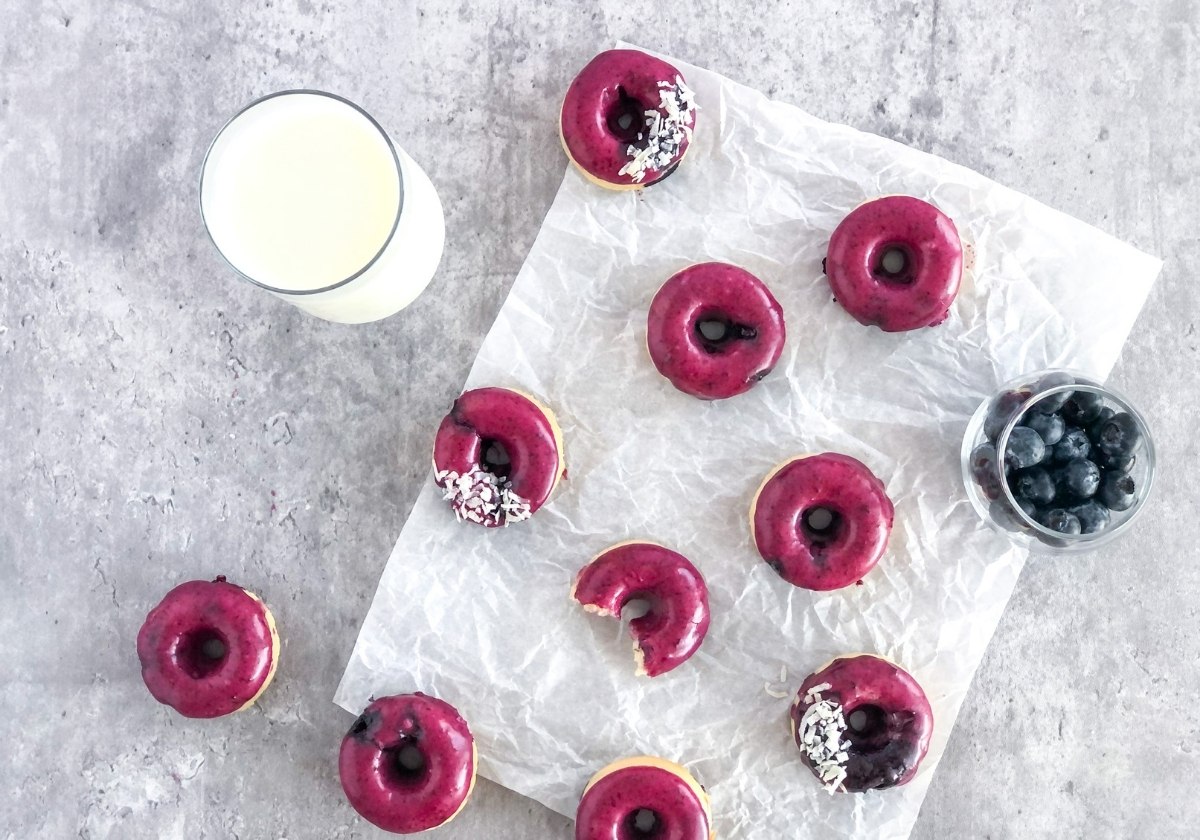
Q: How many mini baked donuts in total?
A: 10